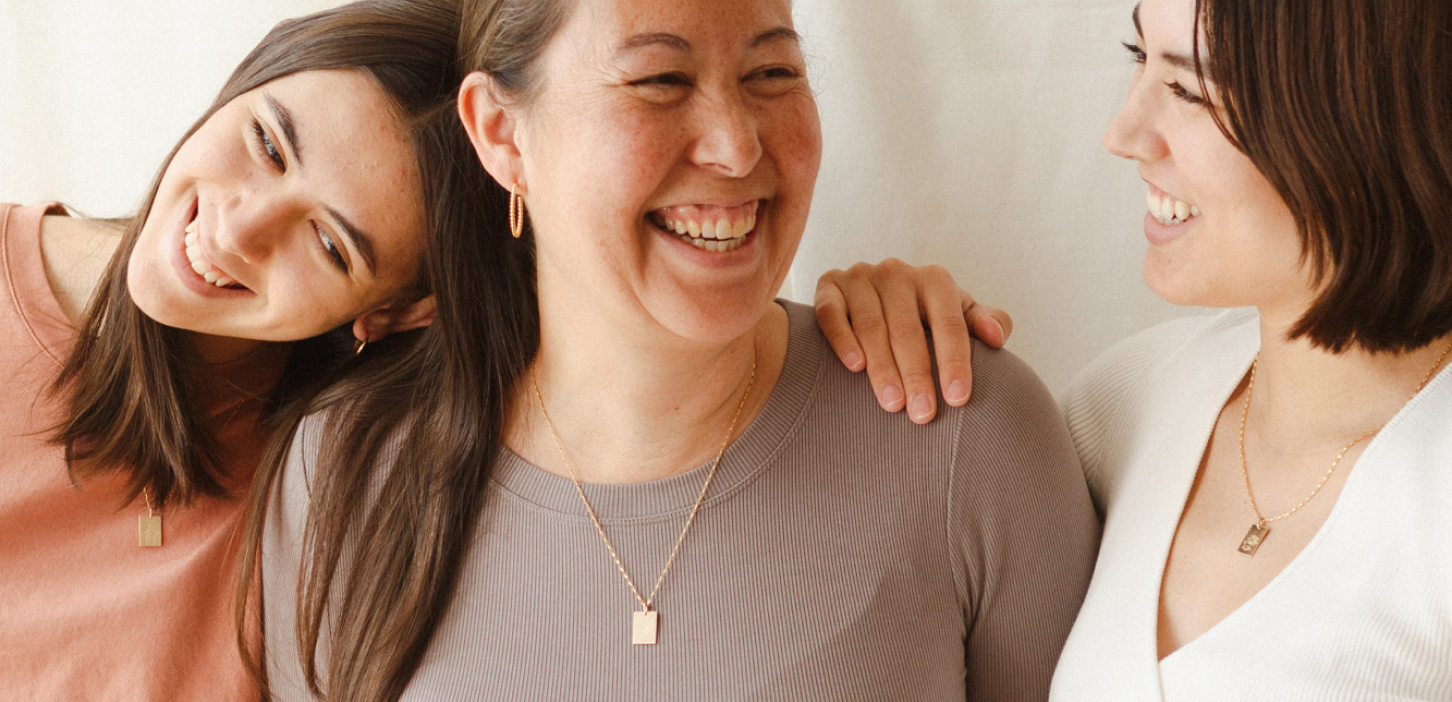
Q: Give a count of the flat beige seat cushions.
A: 0